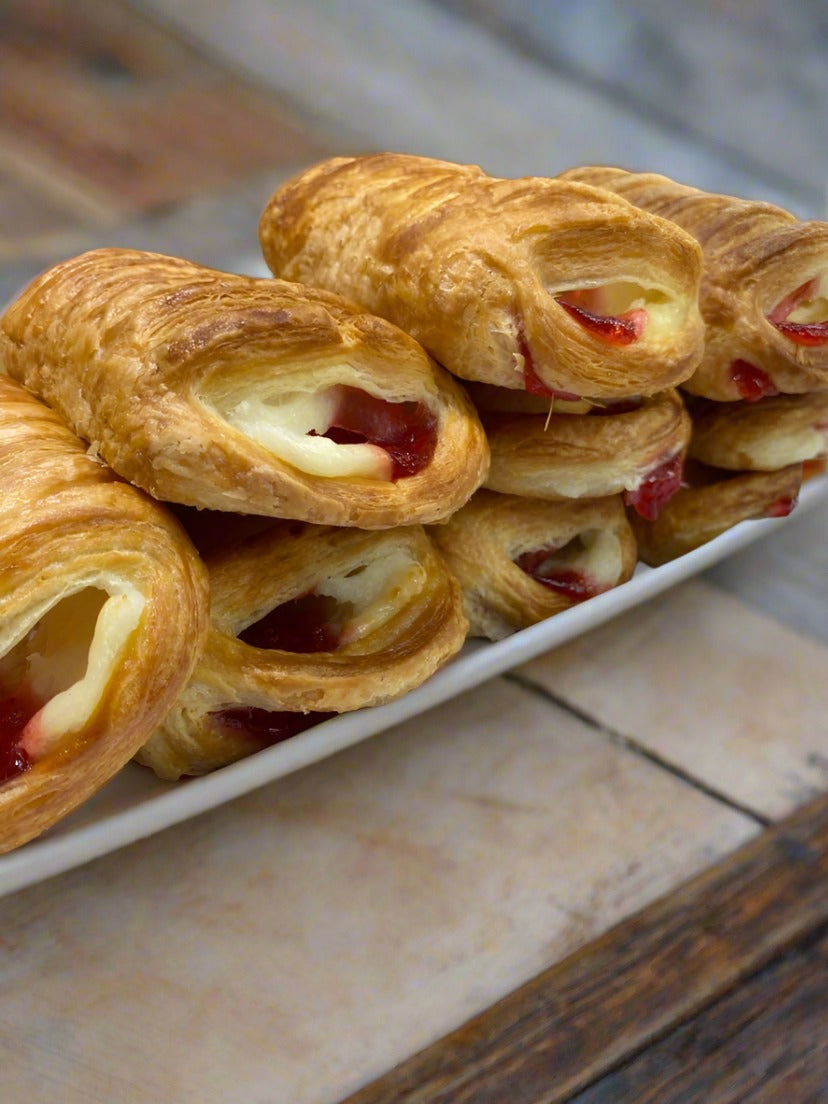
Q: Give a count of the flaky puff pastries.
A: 9